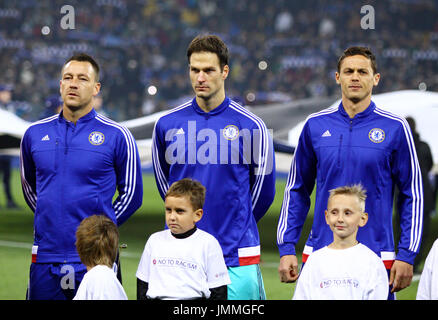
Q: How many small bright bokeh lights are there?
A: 5